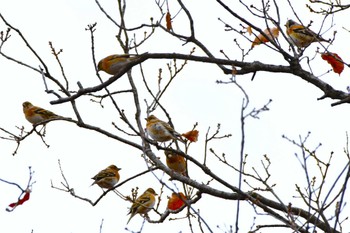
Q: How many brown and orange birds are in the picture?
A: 7